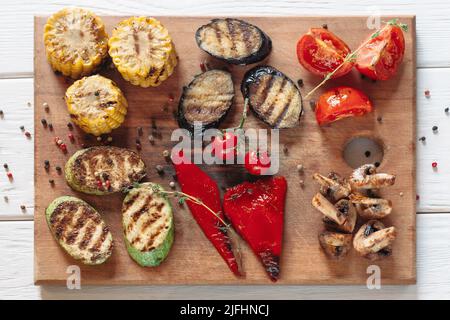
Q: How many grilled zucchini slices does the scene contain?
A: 3